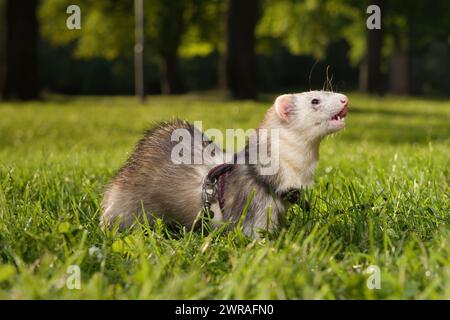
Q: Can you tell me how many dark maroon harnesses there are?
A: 1